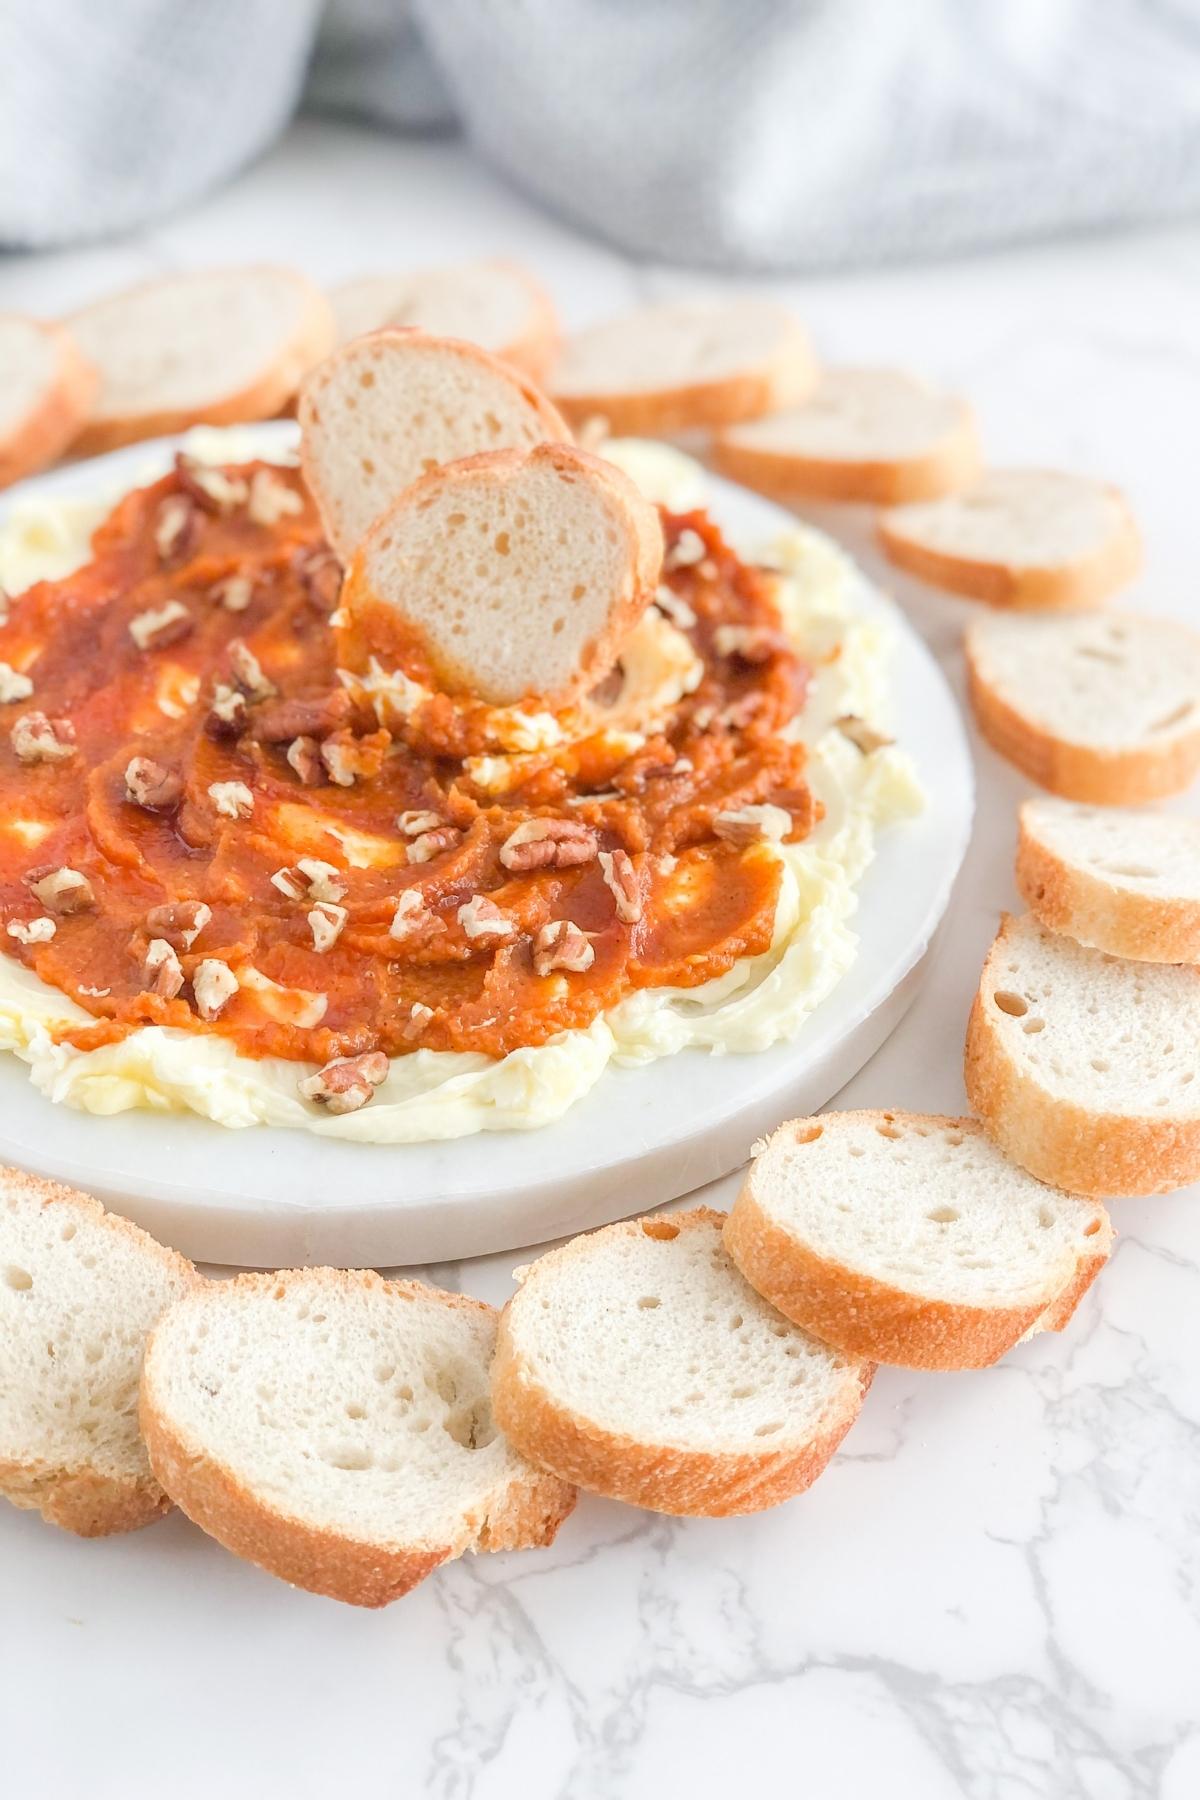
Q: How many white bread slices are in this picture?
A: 15